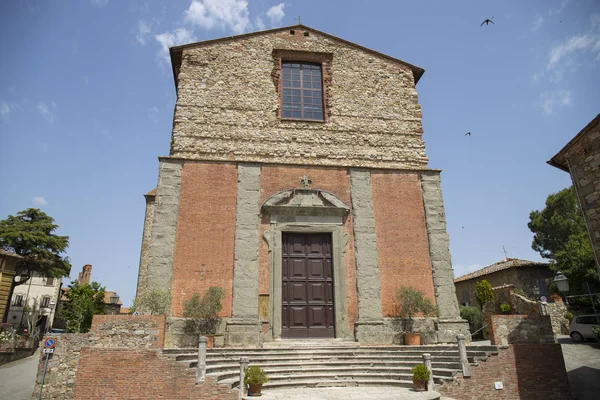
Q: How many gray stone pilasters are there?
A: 4